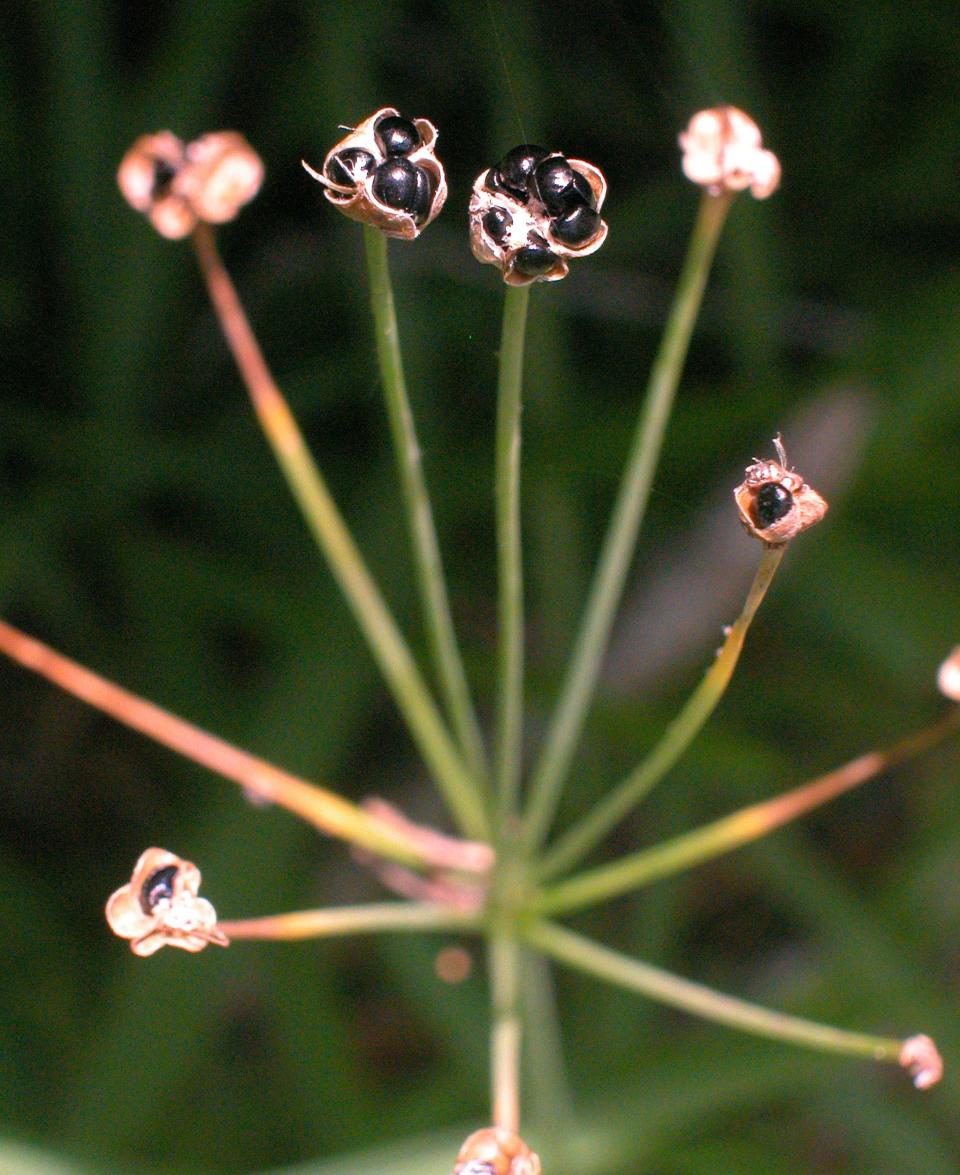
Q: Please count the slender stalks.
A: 10